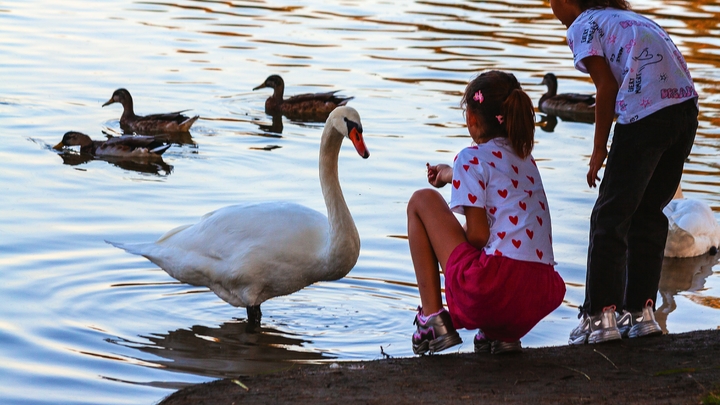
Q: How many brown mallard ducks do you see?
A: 4